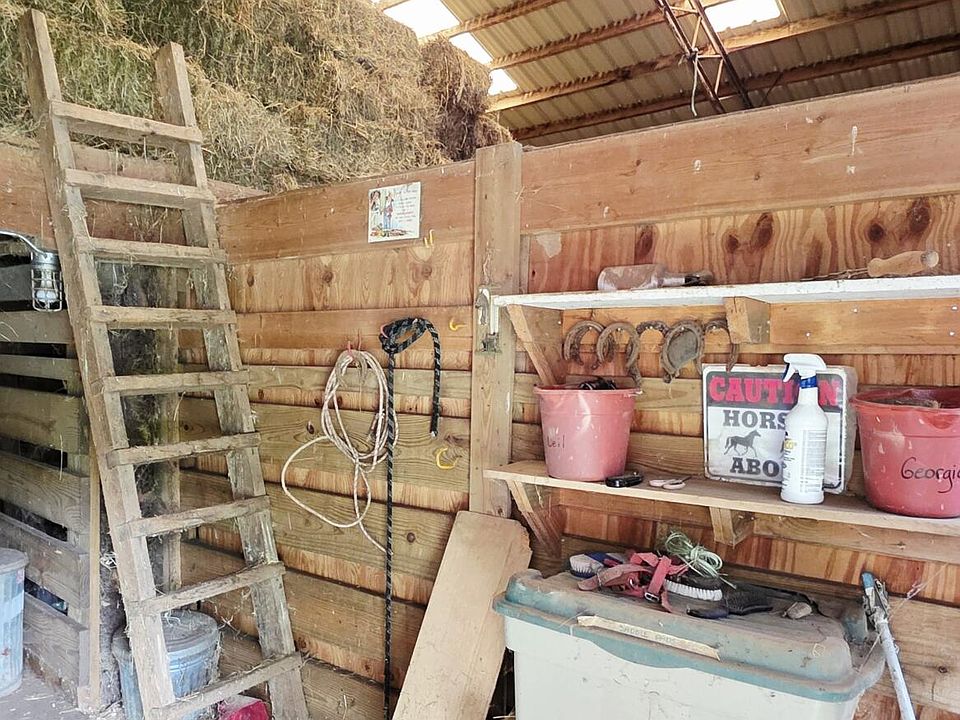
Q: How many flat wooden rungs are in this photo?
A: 9